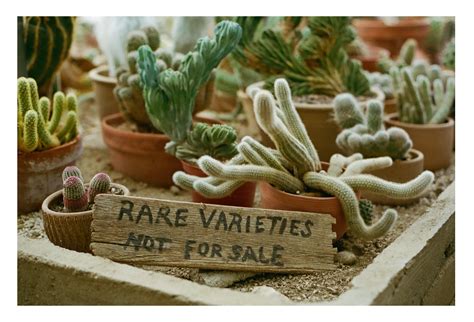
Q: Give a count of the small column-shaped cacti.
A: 3